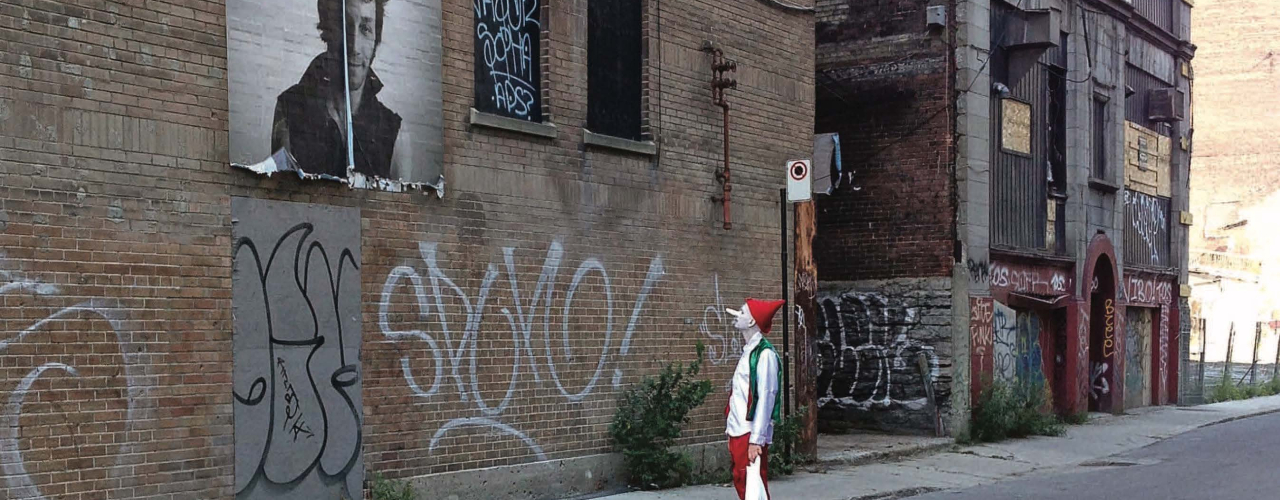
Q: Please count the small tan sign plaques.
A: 4